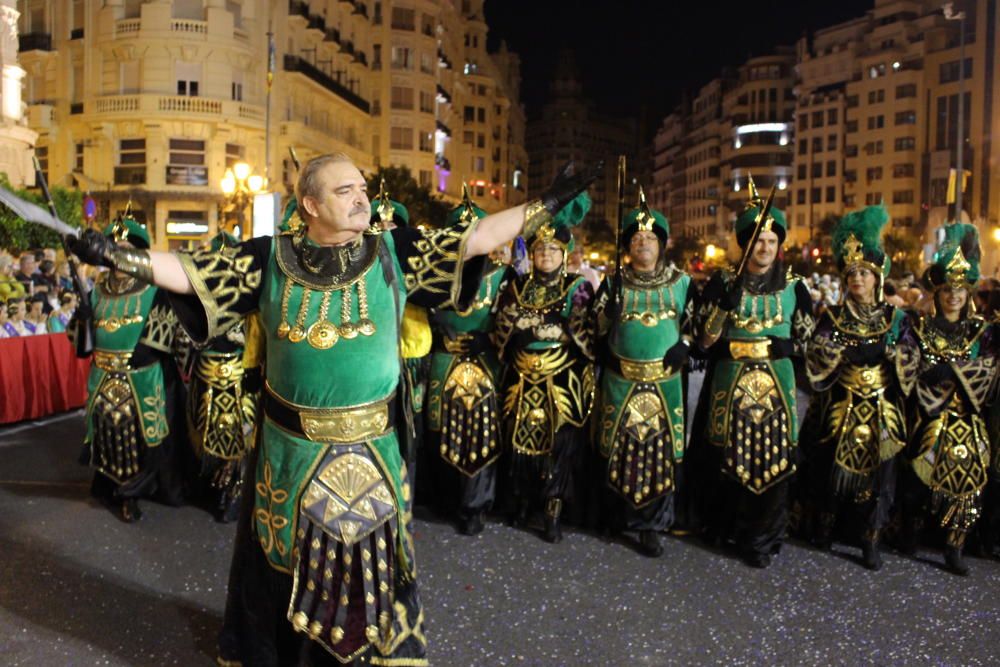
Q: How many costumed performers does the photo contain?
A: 11